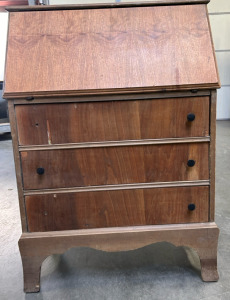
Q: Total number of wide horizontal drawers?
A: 3